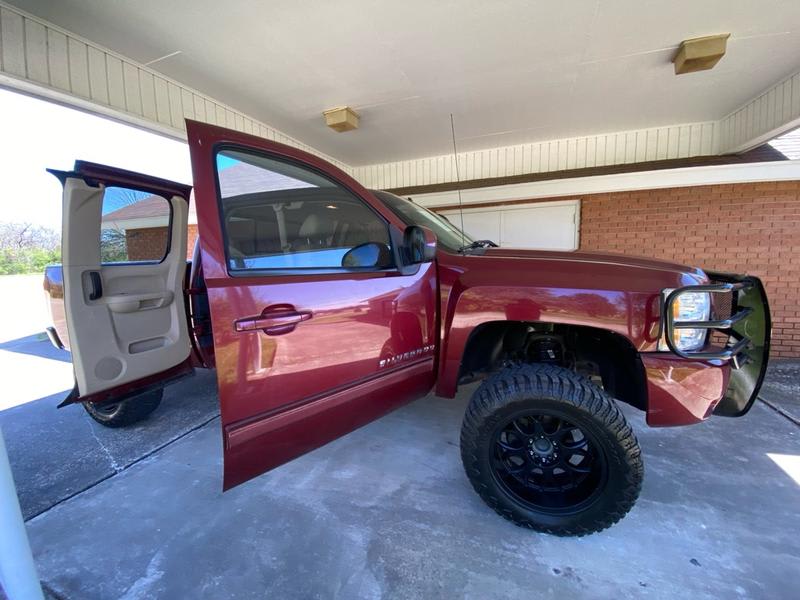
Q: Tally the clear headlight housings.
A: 1